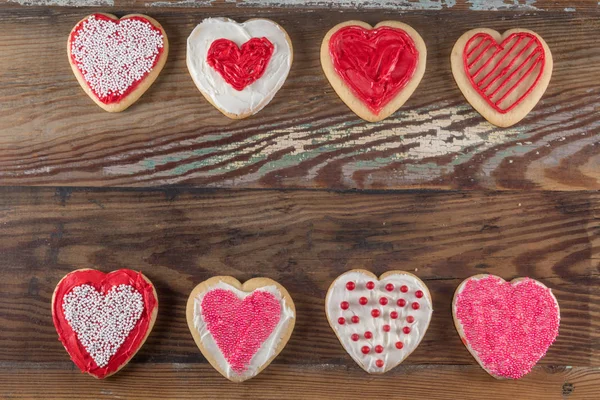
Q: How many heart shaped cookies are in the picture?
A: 8